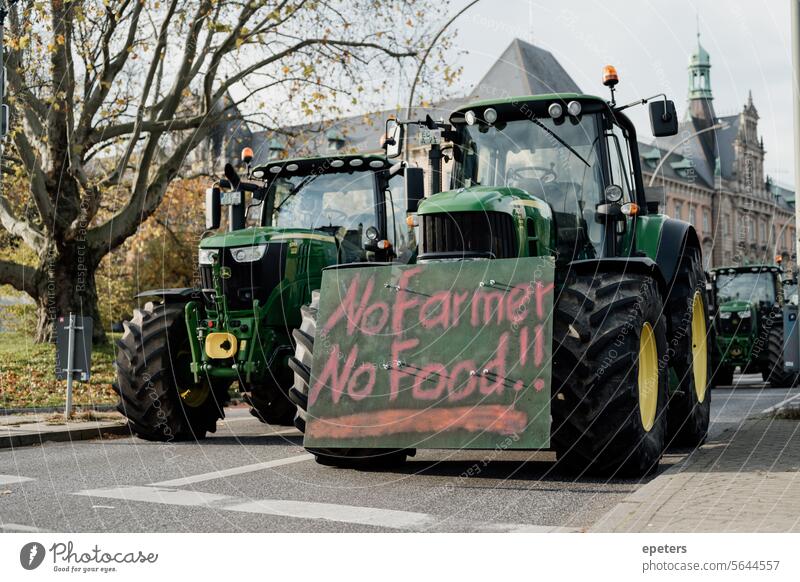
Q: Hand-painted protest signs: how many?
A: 1